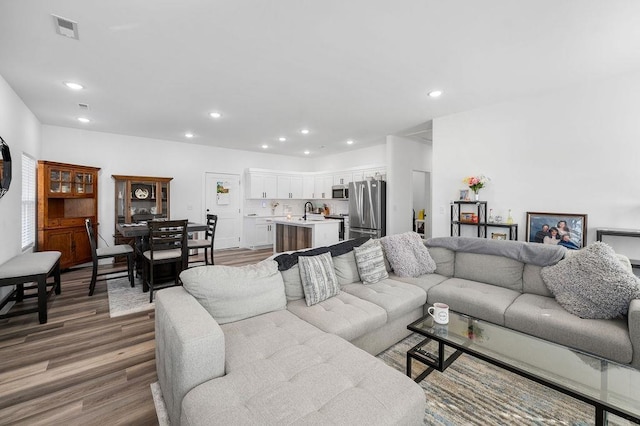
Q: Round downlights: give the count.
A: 10